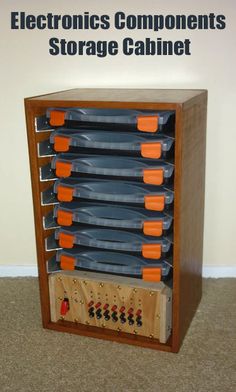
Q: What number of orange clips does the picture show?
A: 14